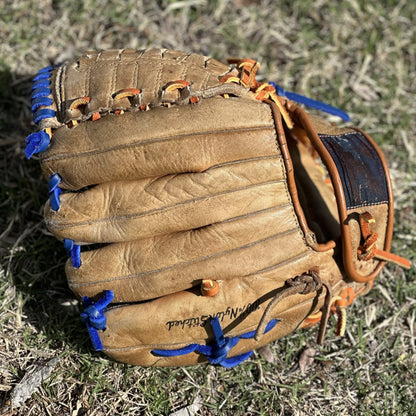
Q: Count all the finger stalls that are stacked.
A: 4